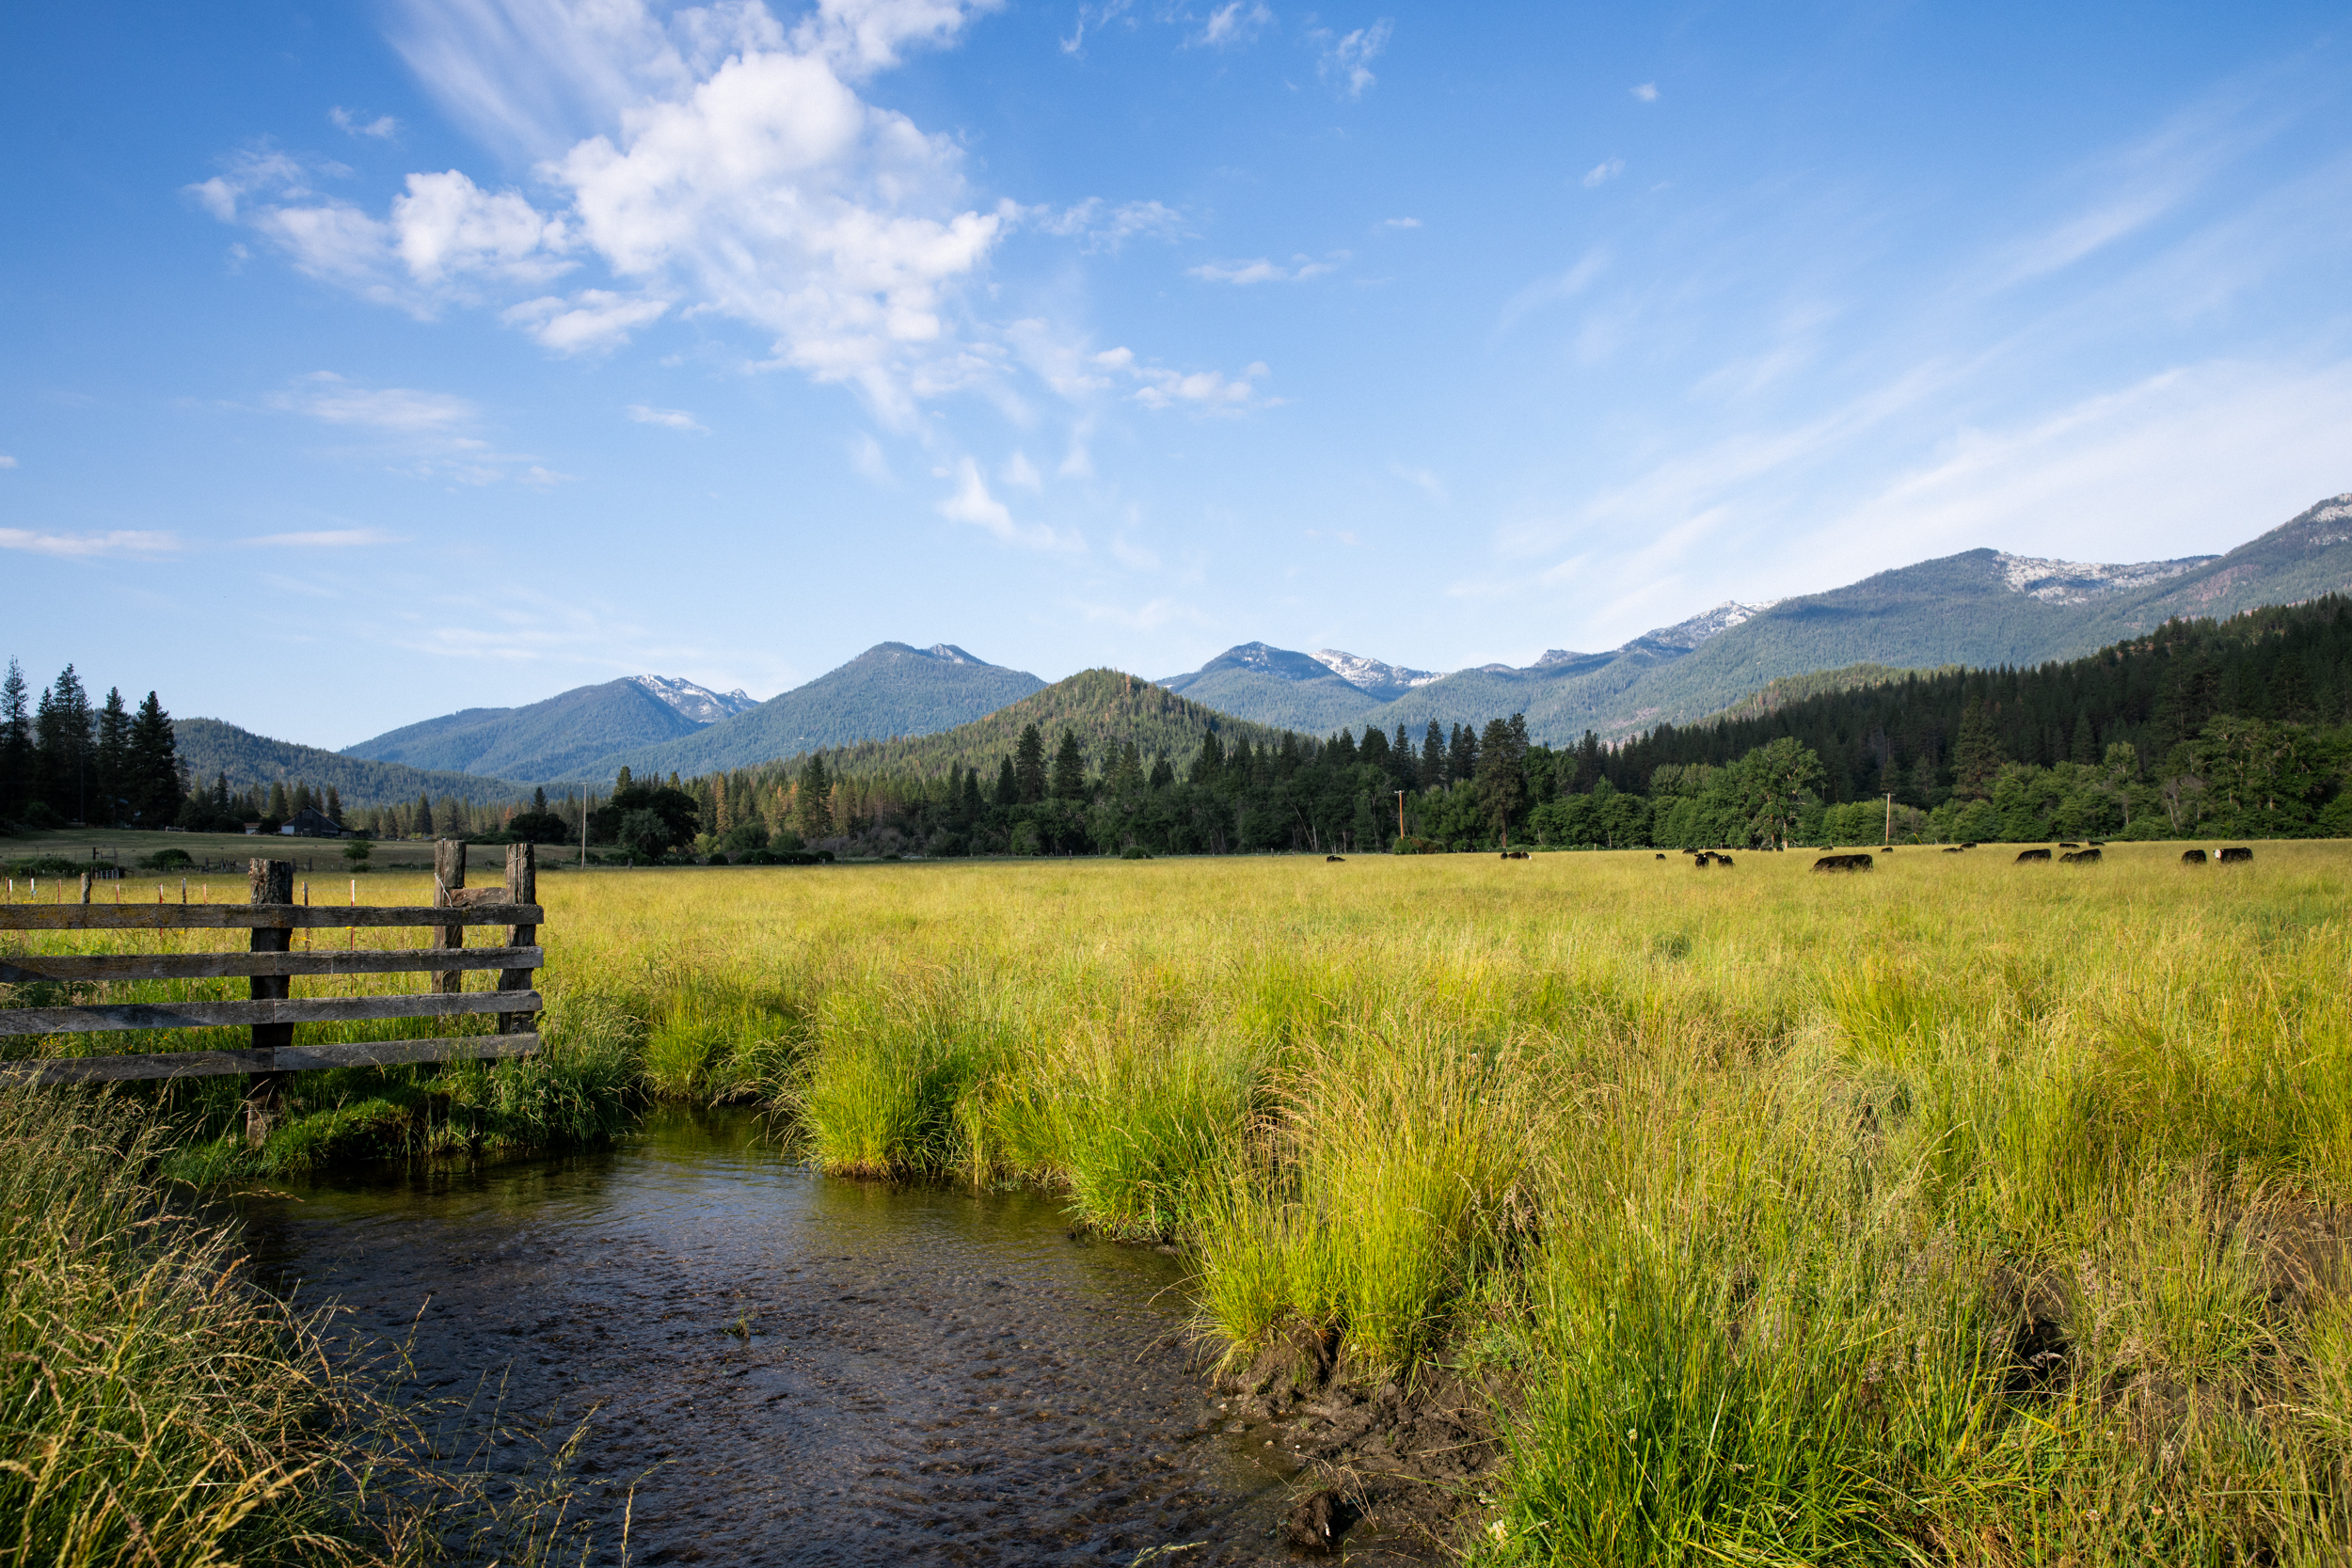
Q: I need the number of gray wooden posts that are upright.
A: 3